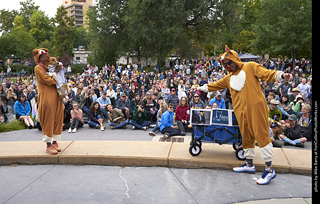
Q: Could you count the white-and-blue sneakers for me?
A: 2